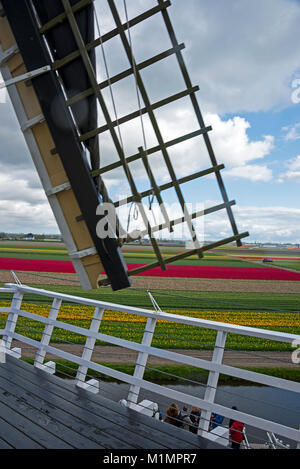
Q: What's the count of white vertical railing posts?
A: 5